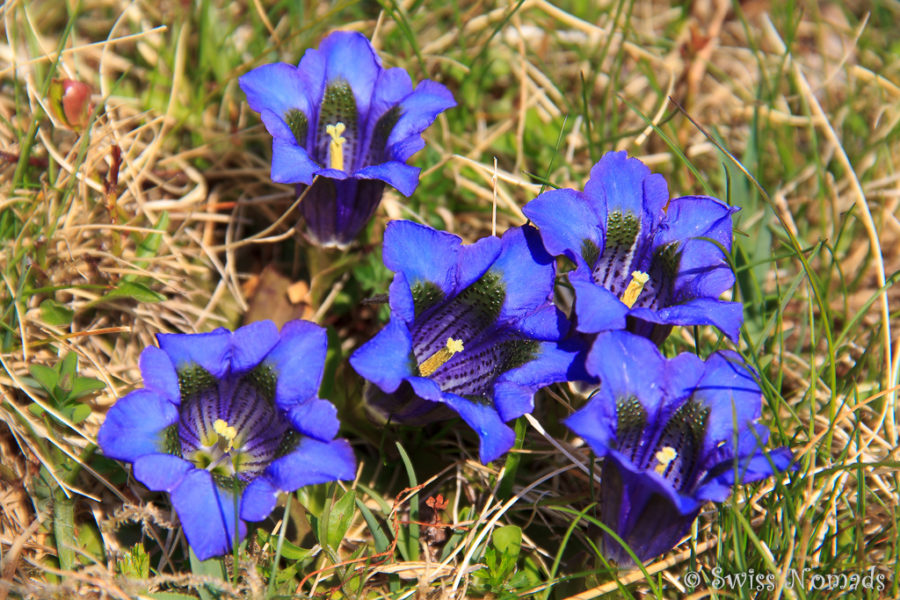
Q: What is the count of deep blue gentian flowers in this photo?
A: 5